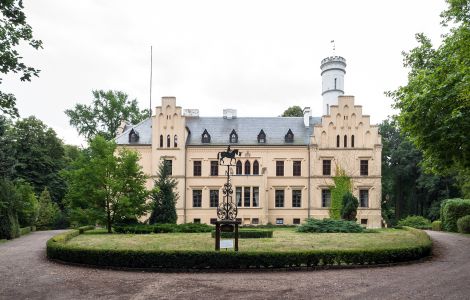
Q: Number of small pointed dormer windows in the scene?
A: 5